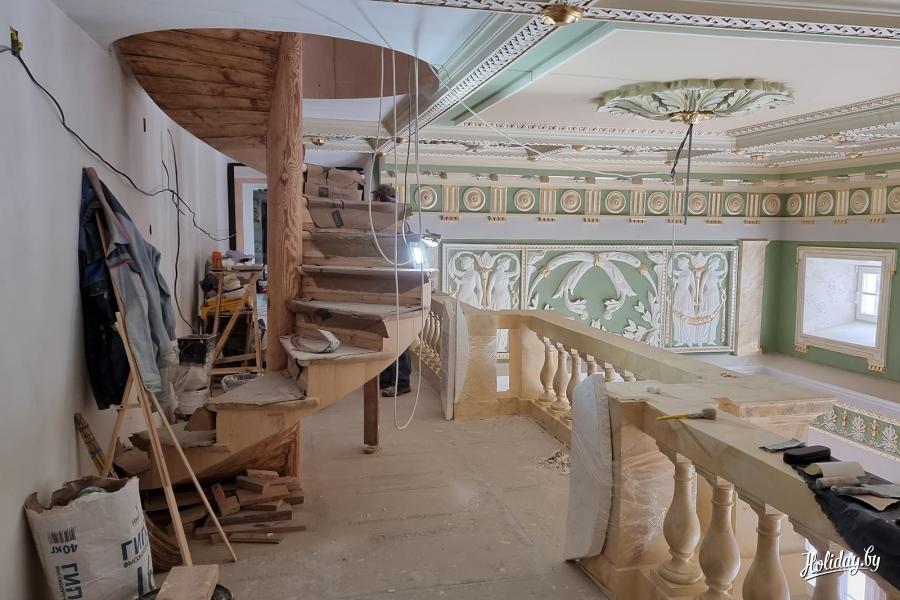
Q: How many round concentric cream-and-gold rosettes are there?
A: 13